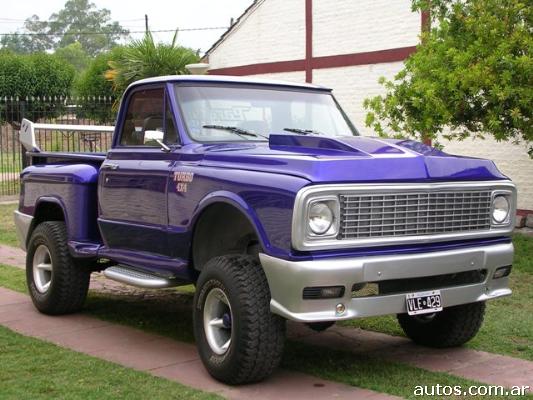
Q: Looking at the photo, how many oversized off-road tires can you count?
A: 3